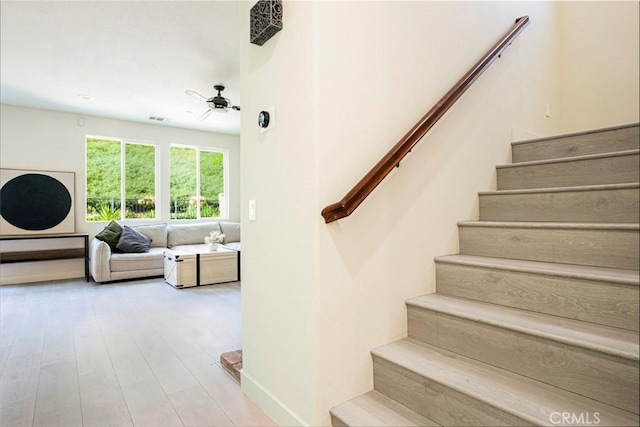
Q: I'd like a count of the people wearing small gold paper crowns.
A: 0